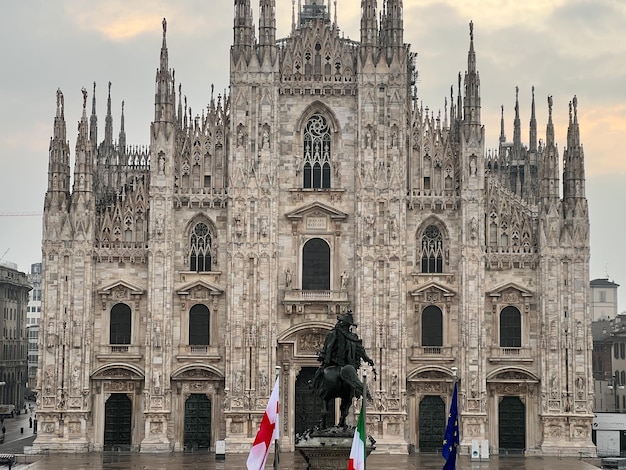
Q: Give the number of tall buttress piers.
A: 6